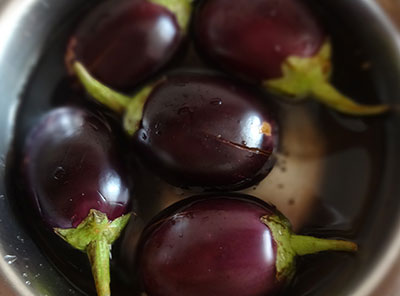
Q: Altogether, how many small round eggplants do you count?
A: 5